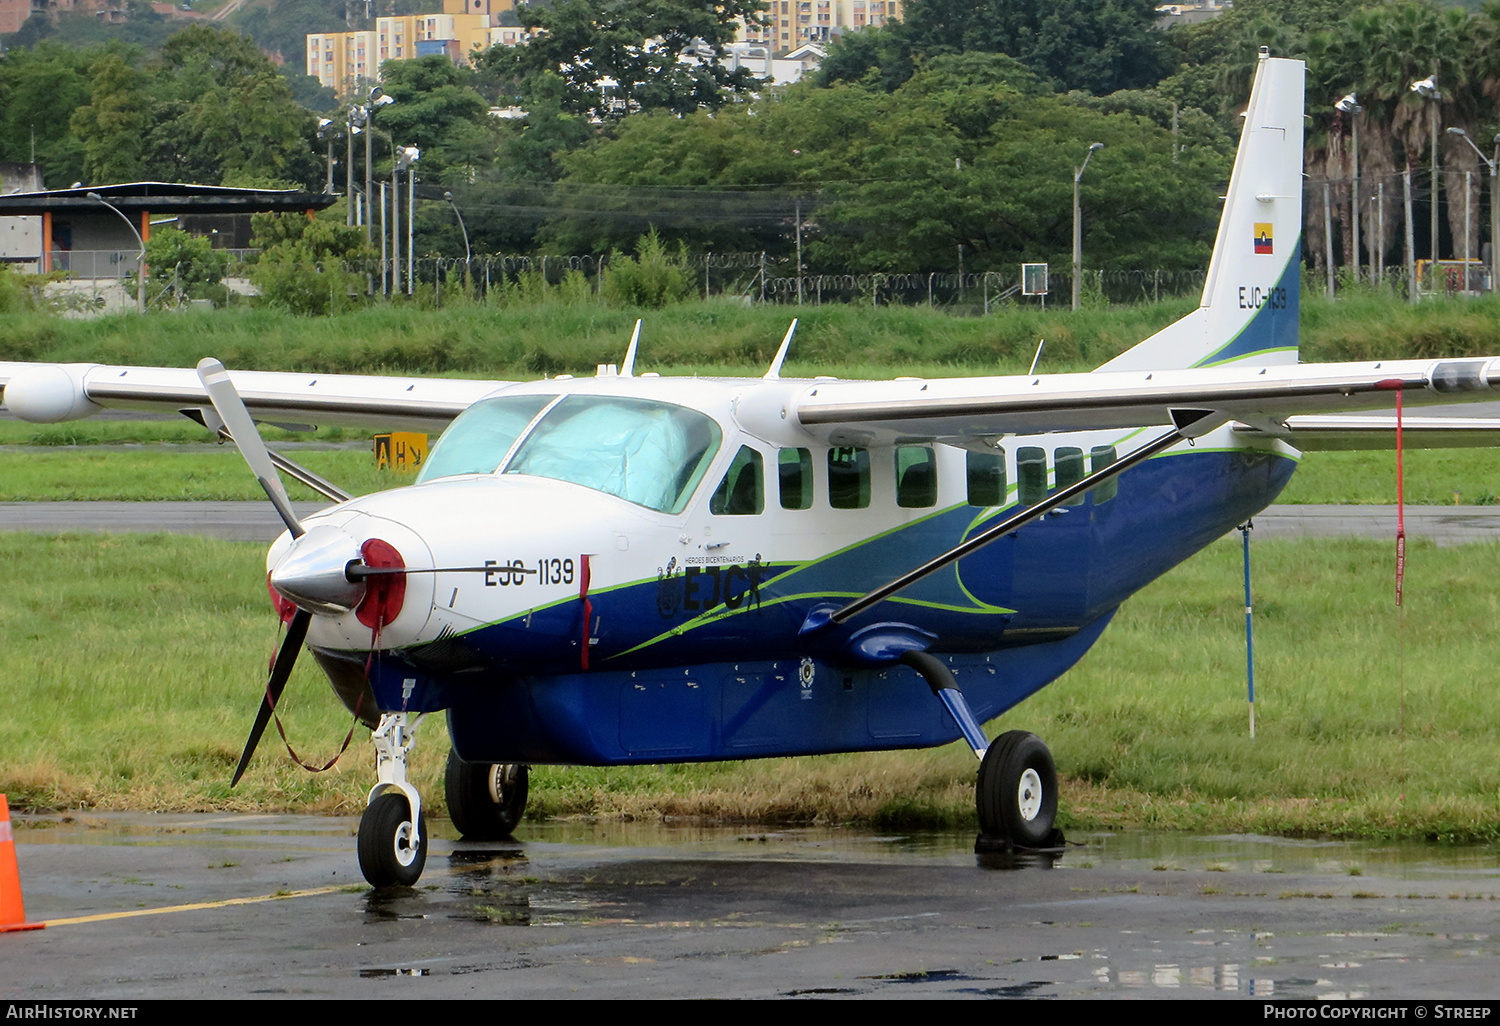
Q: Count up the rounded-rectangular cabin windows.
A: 7